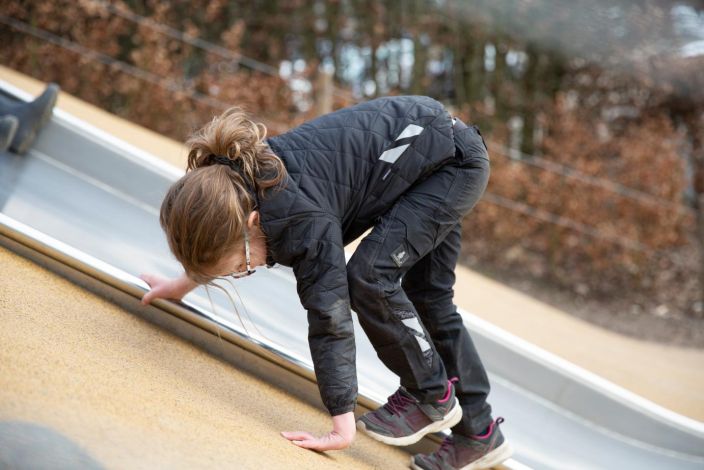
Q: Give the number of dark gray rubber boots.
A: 2